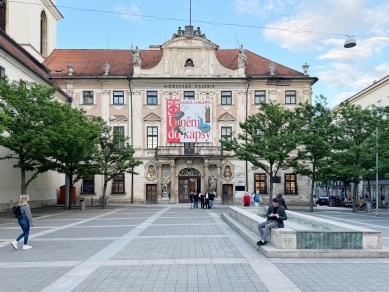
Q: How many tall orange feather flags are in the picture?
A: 0